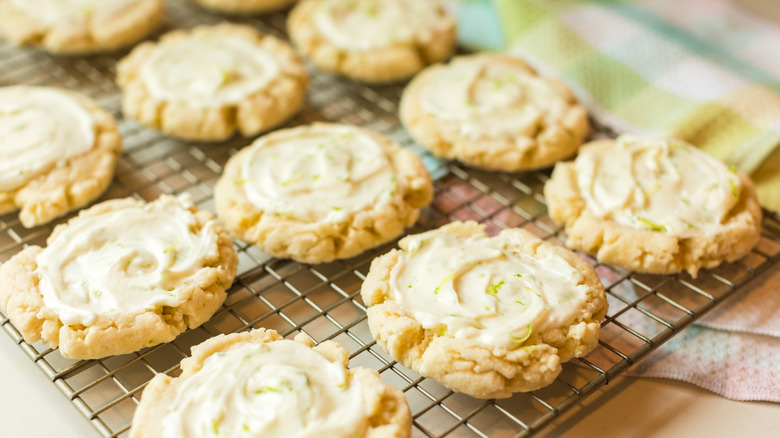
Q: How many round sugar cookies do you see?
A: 11